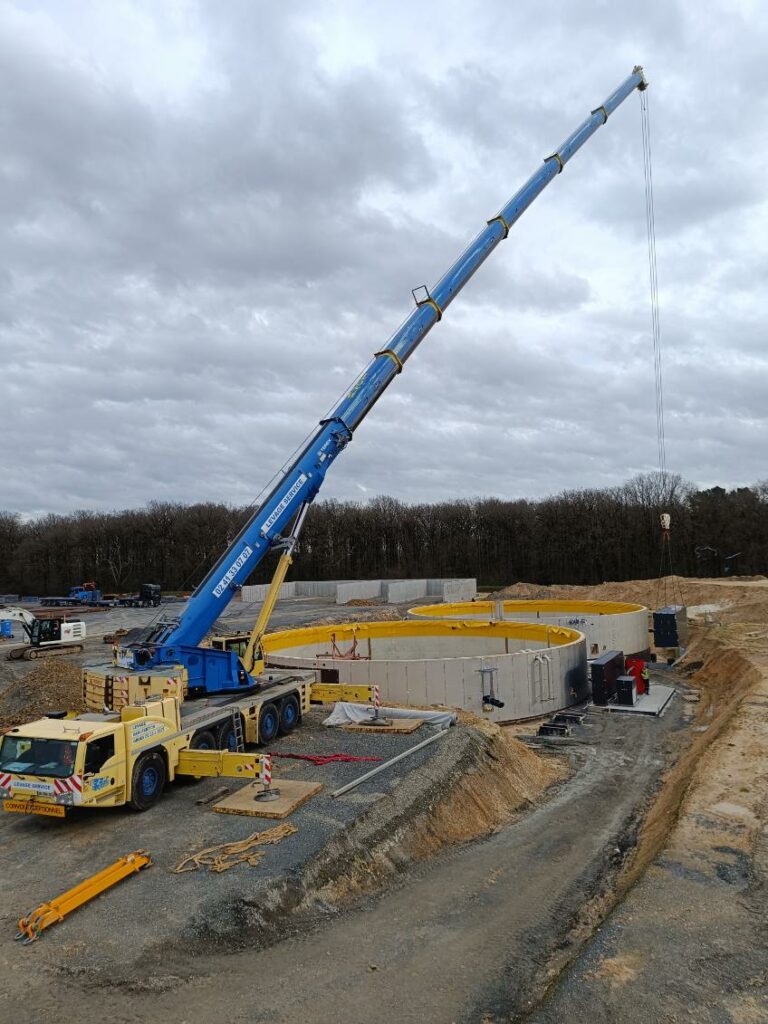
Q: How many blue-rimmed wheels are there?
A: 5